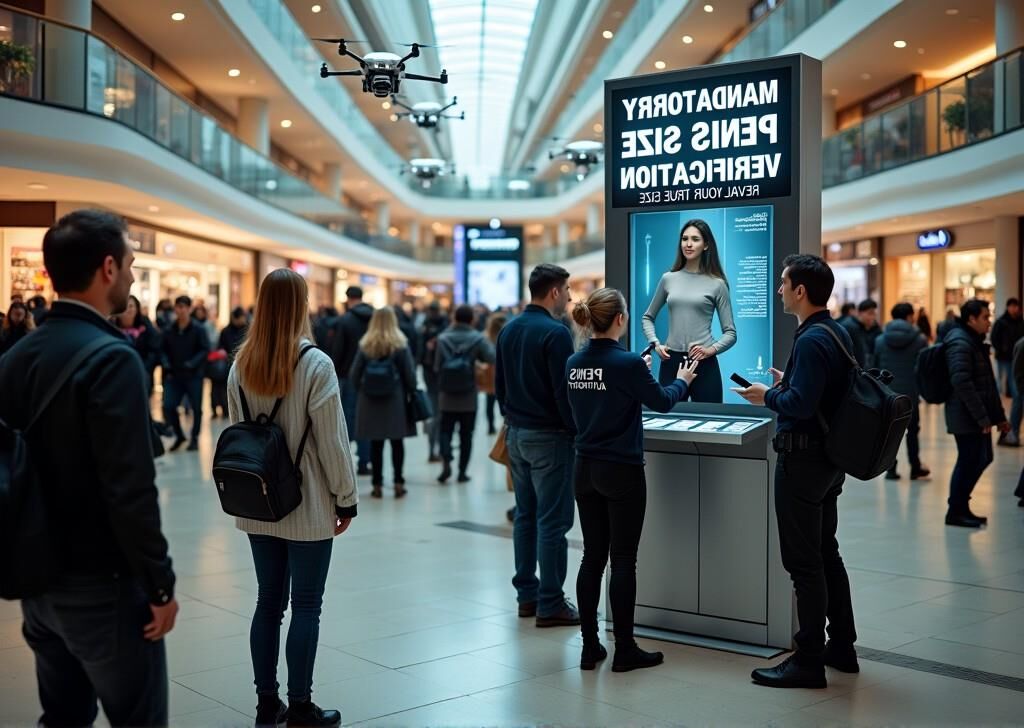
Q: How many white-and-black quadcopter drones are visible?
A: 4